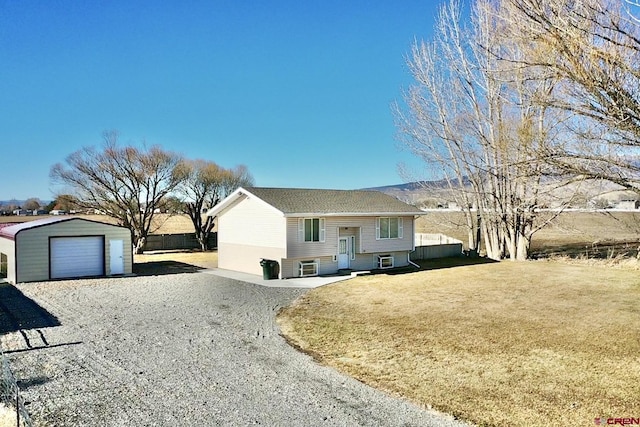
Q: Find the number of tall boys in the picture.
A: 0